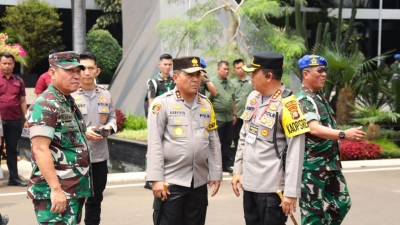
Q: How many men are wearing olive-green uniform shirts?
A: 2